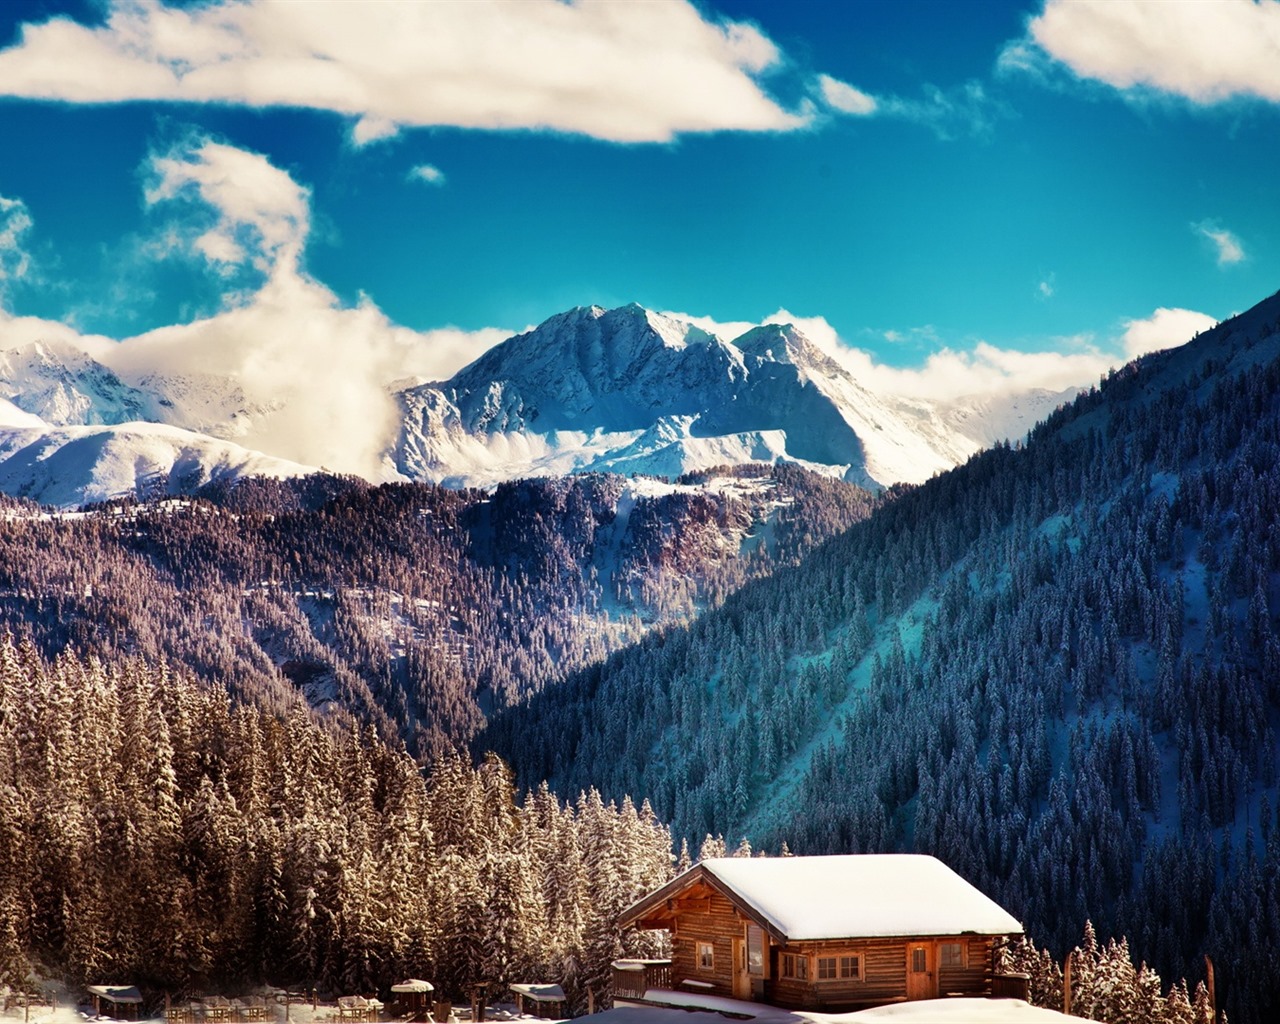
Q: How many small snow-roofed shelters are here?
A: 3